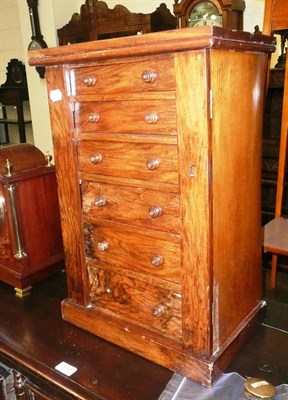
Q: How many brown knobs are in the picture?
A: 11